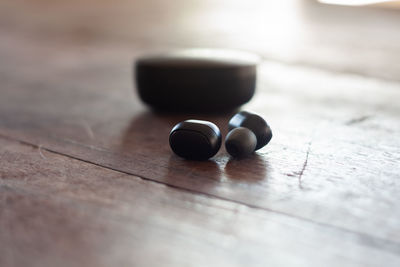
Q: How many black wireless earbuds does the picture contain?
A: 2